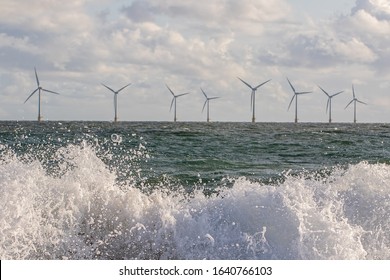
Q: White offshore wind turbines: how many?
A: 8